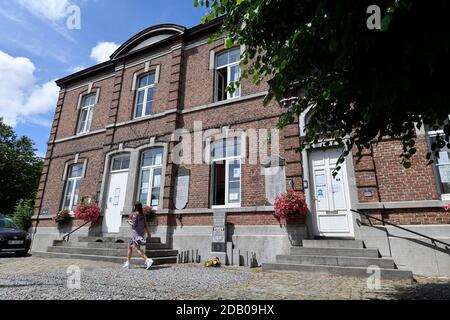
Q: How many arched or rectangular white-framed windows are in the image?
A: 7